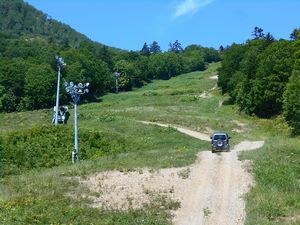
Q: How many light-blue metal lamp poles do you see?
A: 3